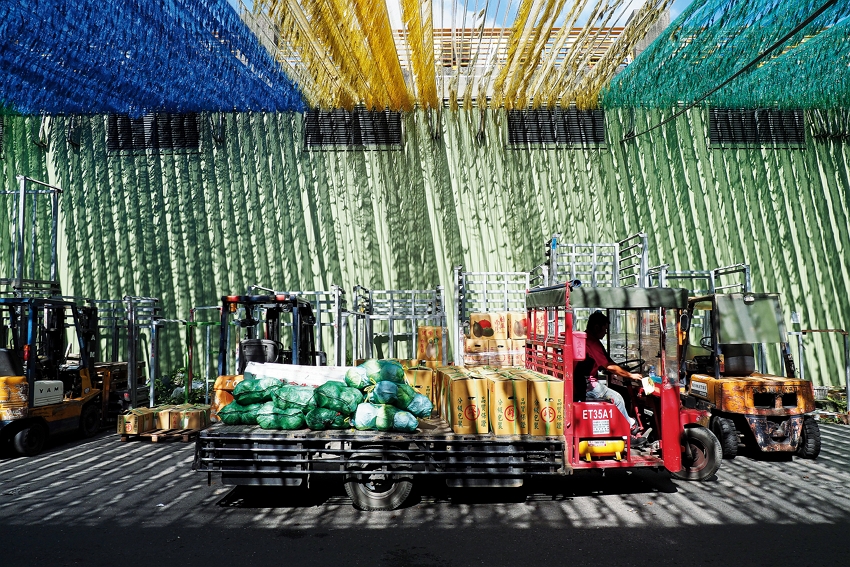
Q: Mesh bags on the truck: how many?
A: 9